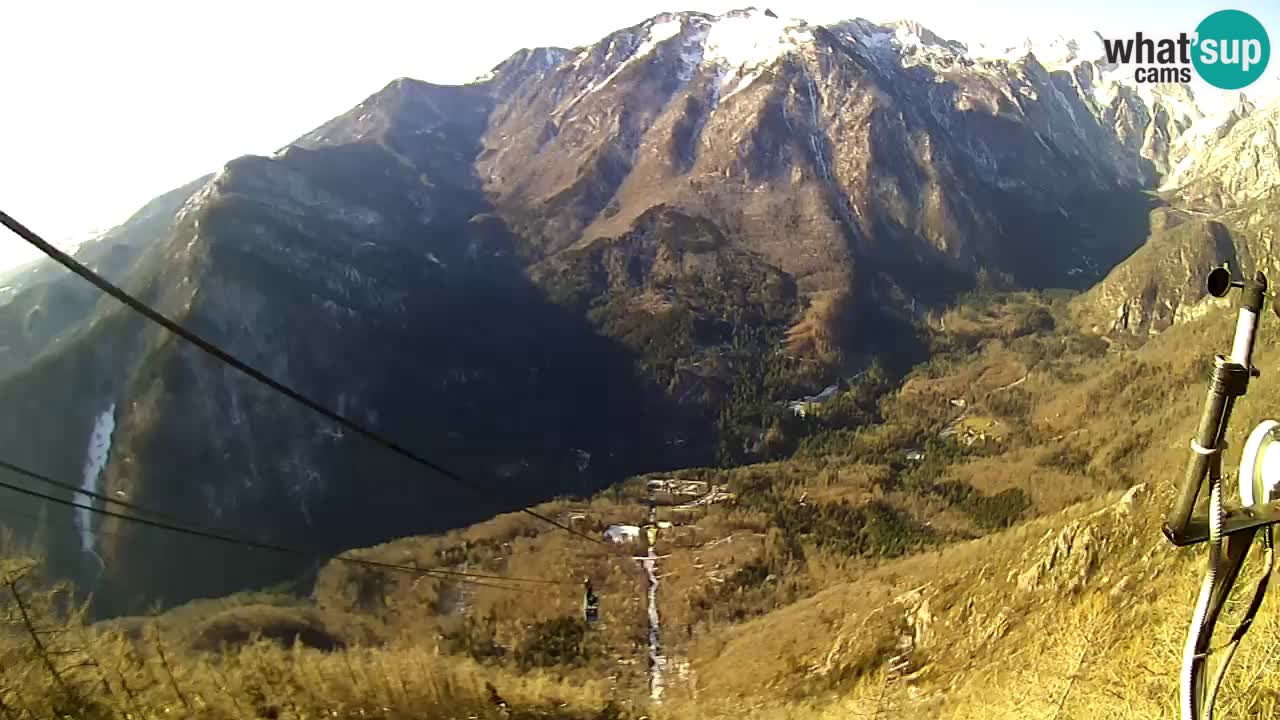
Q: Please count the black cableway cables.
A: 3